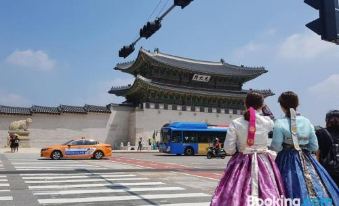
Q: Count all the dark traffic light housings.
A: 4